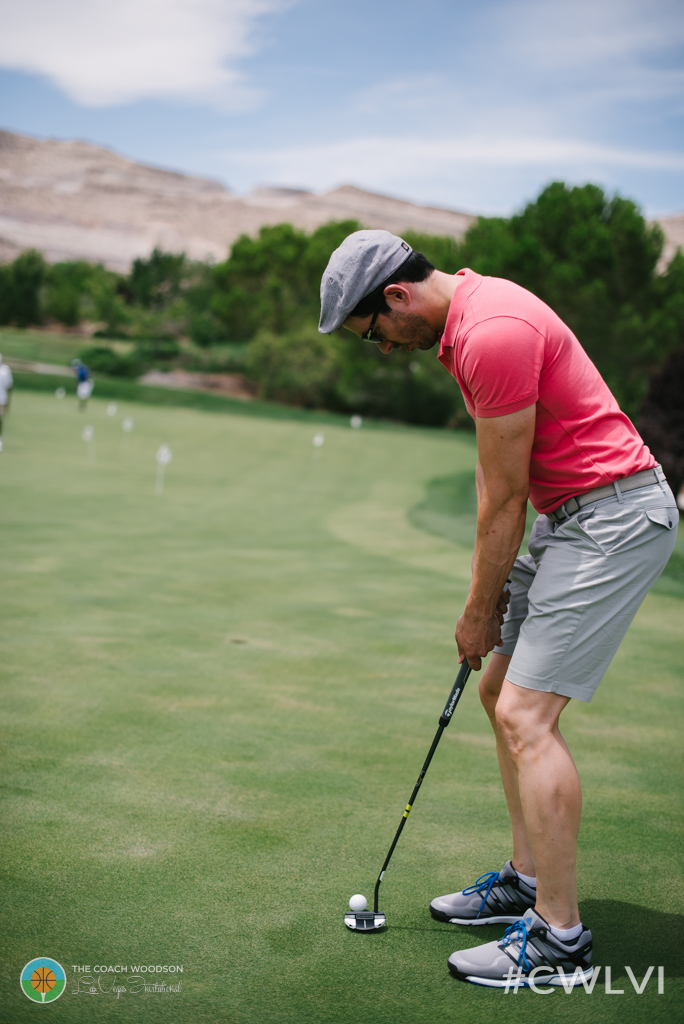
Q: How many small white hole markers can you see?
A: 7